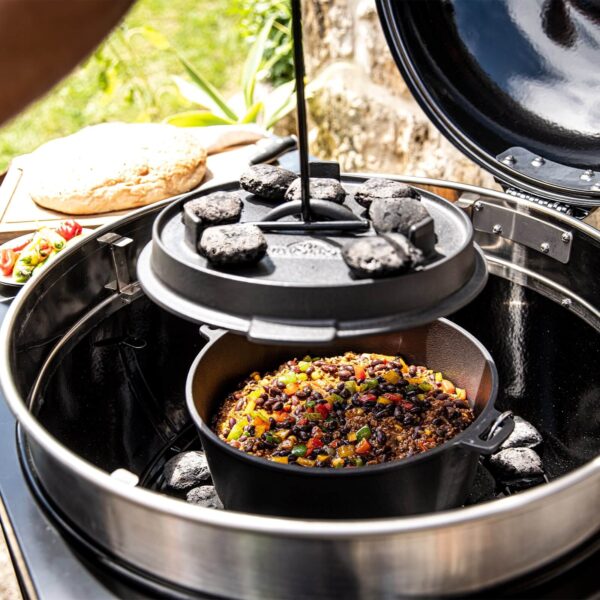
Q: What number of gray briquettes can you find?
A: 12